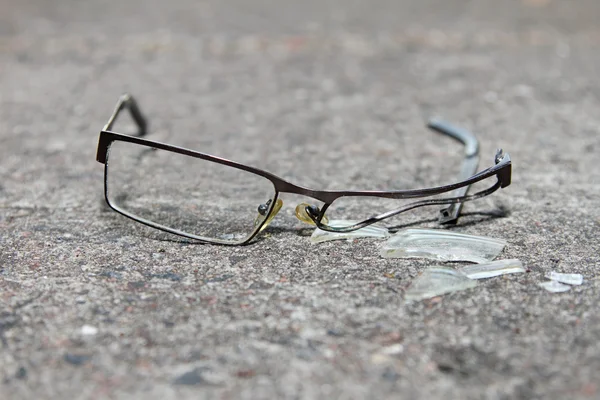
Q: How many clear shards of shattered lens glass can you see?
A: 6